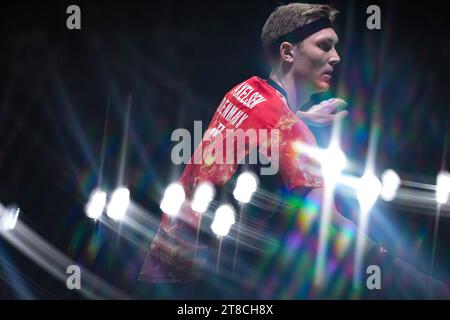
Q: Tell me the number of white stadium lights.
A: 11